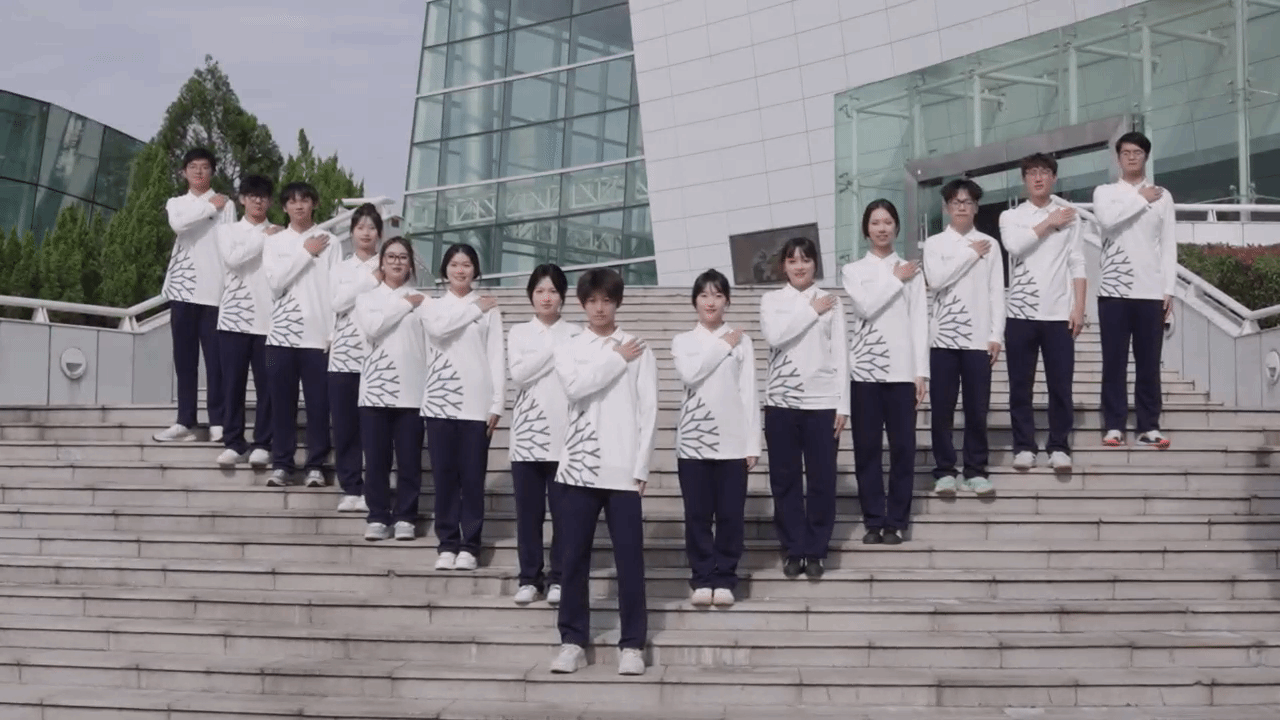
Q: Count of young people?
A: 14